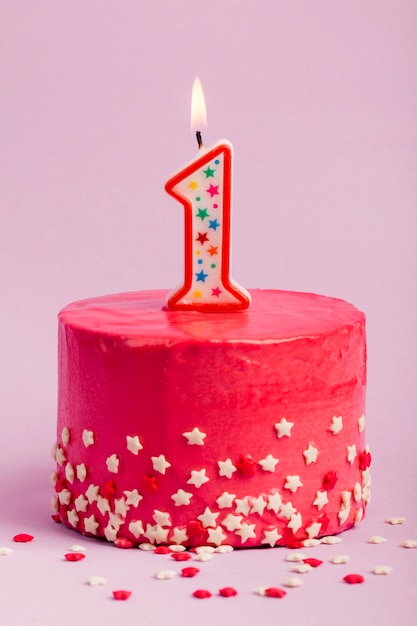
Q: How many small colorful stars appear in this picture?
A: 10